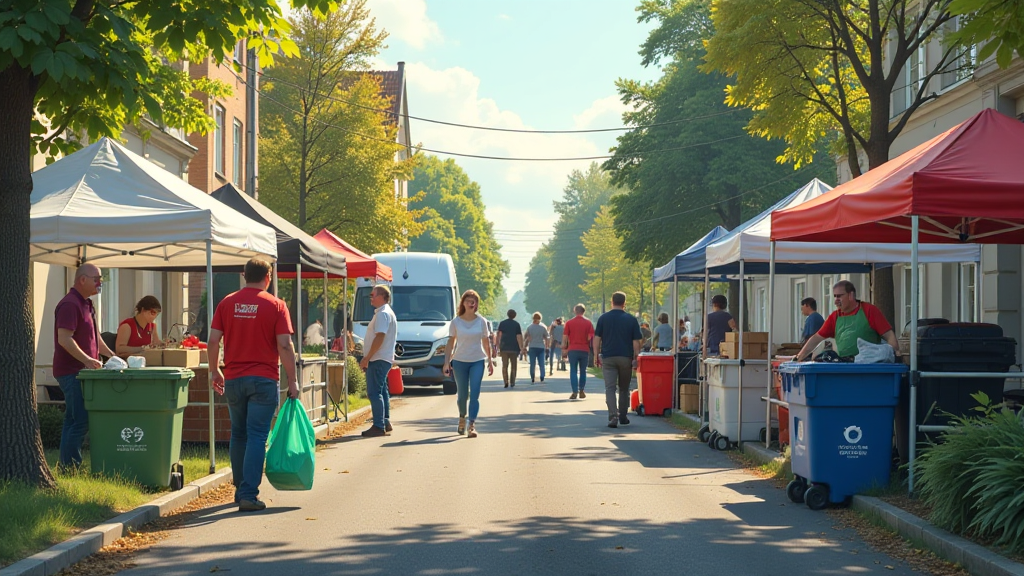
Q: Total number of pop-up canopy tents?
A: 6